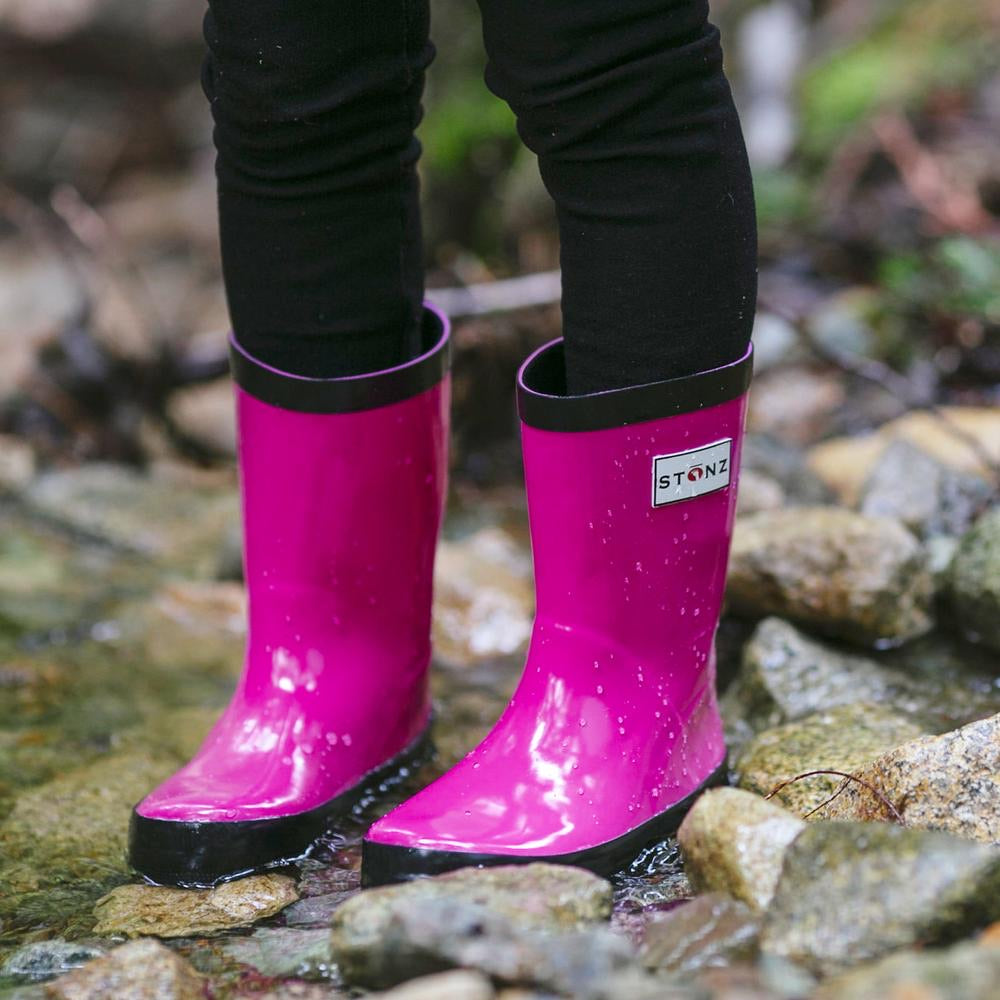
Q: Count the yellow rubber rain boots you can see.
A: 0